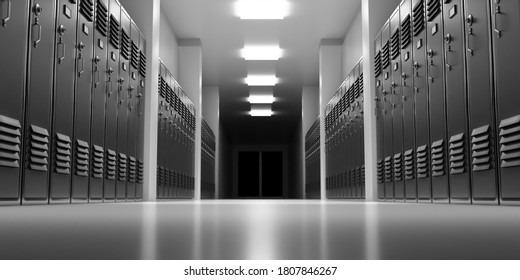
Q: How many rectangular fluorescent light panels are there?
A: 5